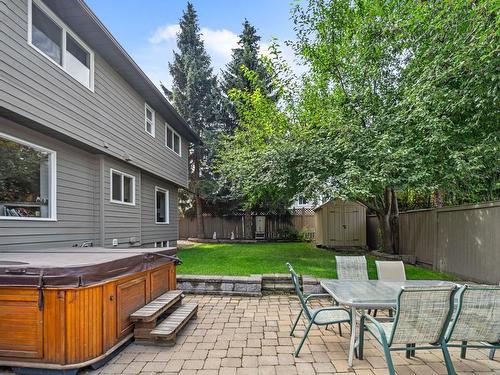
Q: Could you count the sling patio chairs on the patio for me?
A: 5